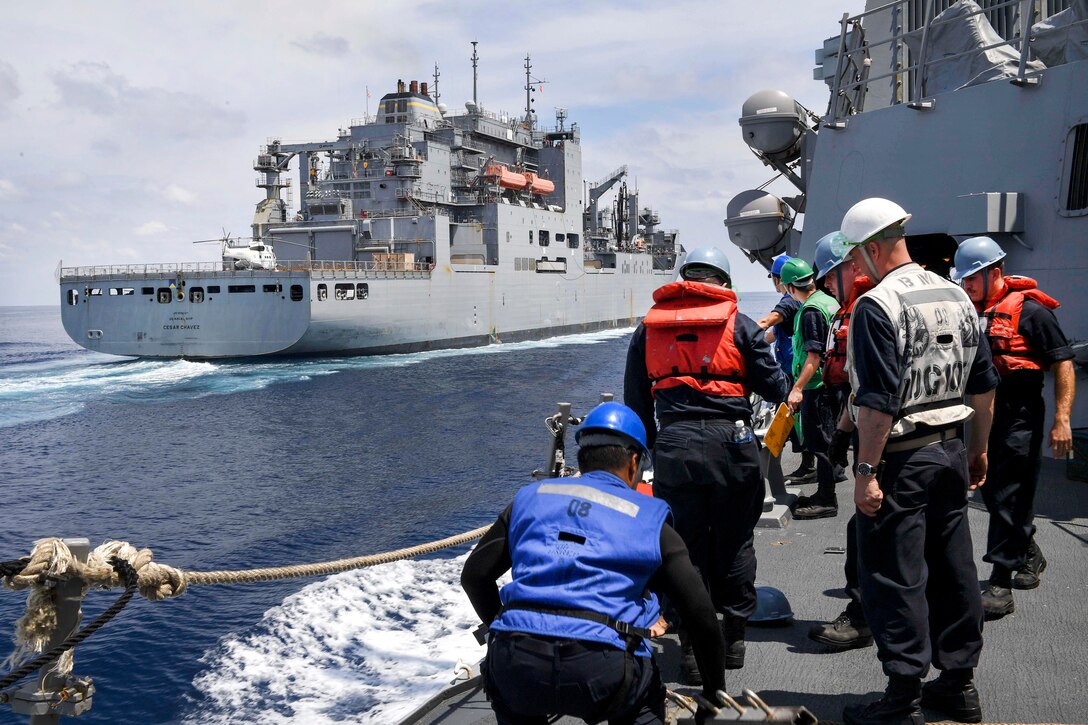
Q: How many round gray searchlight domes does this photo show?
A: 2